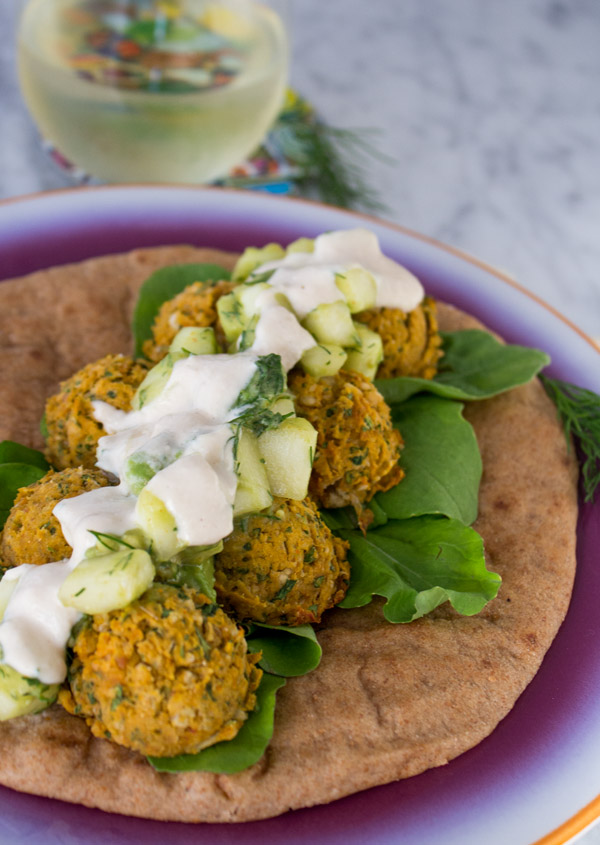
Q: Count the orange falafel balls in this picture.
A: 7